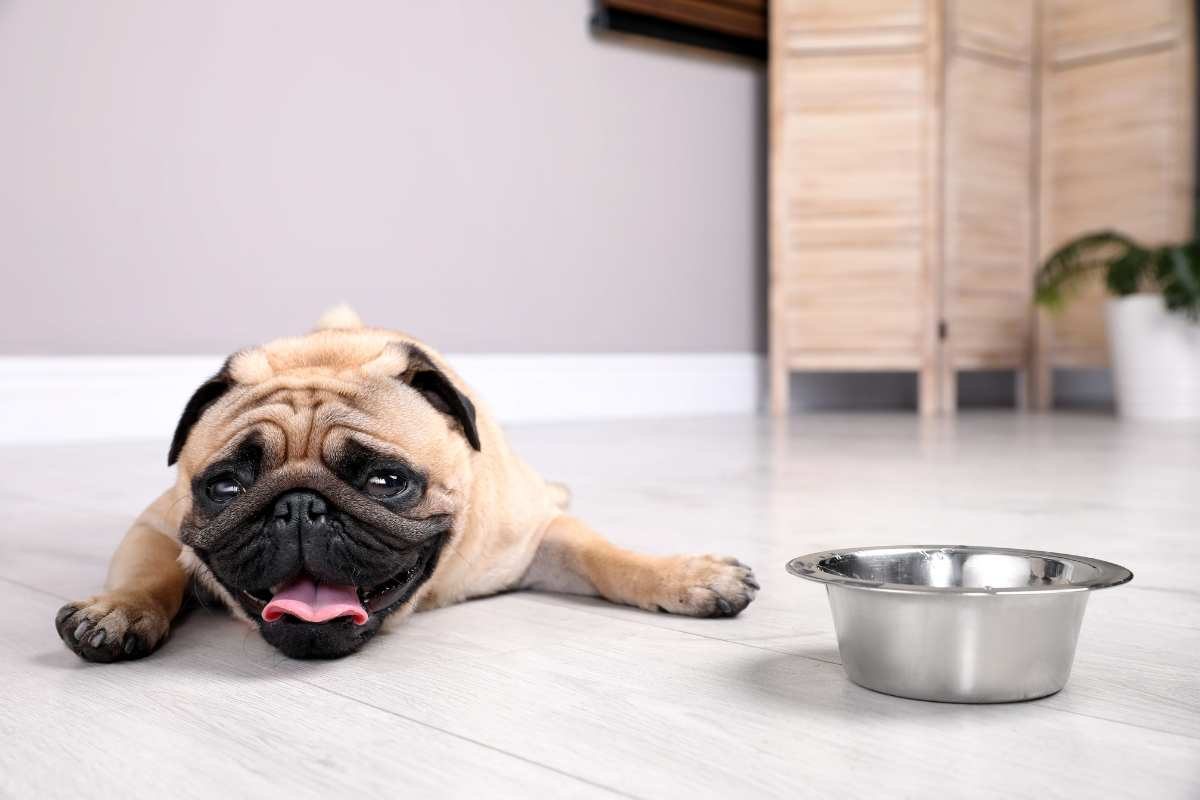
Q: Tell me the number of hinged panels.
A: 3